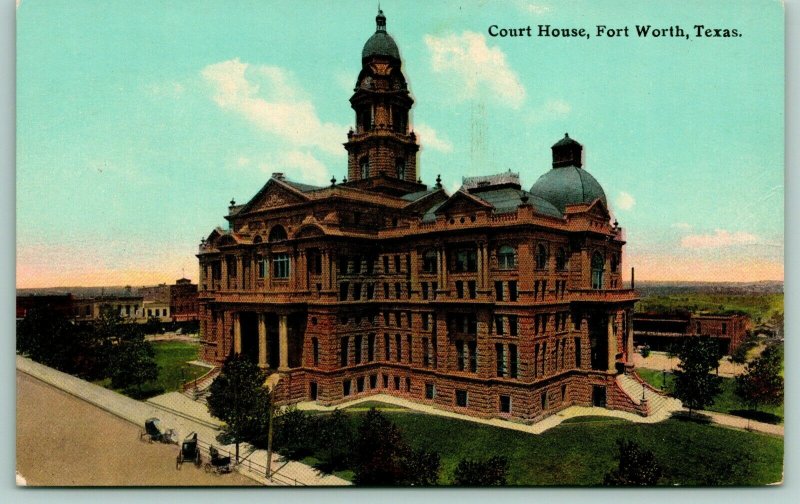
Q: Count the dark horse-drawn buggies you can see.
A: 3